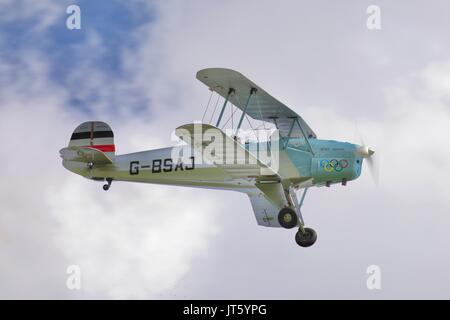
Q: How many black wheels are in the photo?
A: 3